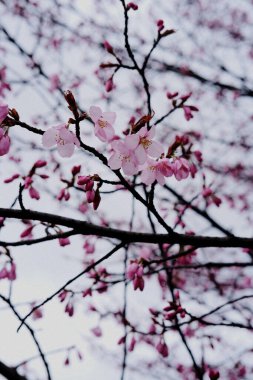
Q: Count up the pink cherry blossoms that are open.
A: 5